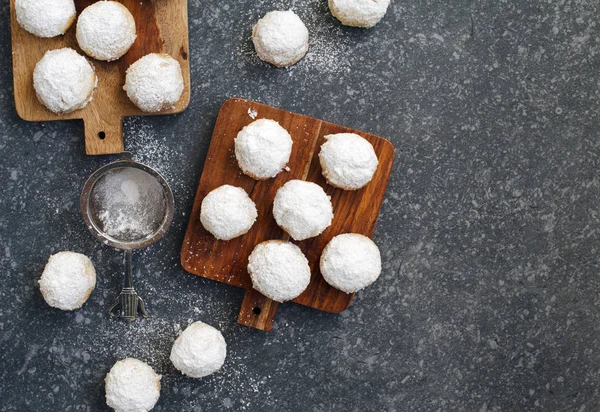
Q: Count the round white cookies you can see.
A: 15